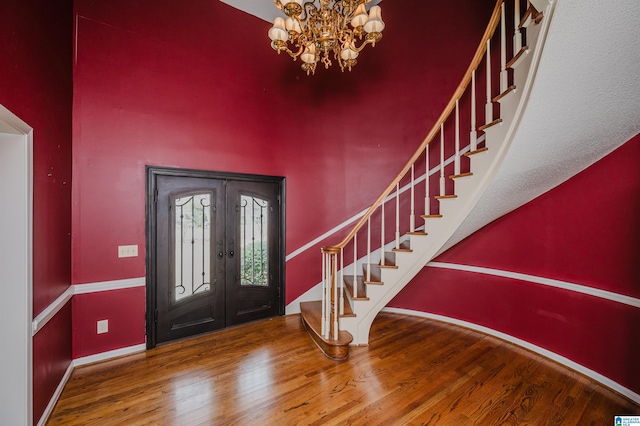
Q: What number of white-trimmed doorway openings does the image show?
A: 1